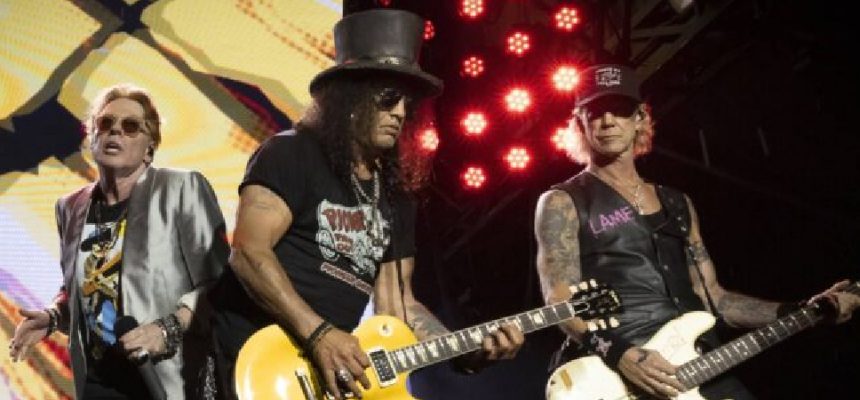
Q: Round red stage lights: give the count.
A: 12